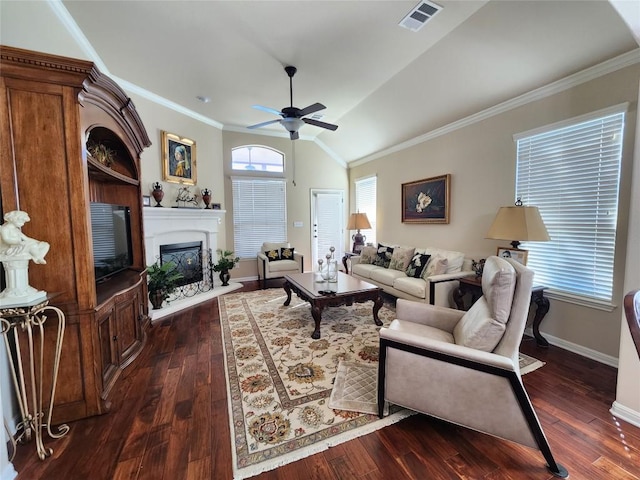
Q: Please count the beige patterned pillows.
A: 3